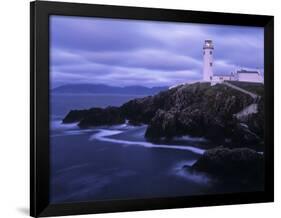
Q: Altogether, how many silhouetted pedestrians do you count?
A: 0